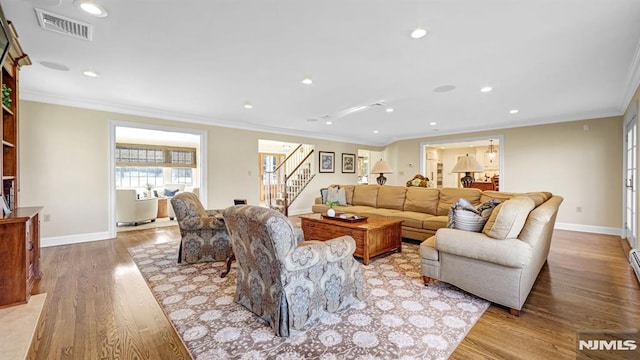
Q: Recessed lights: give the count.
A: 11